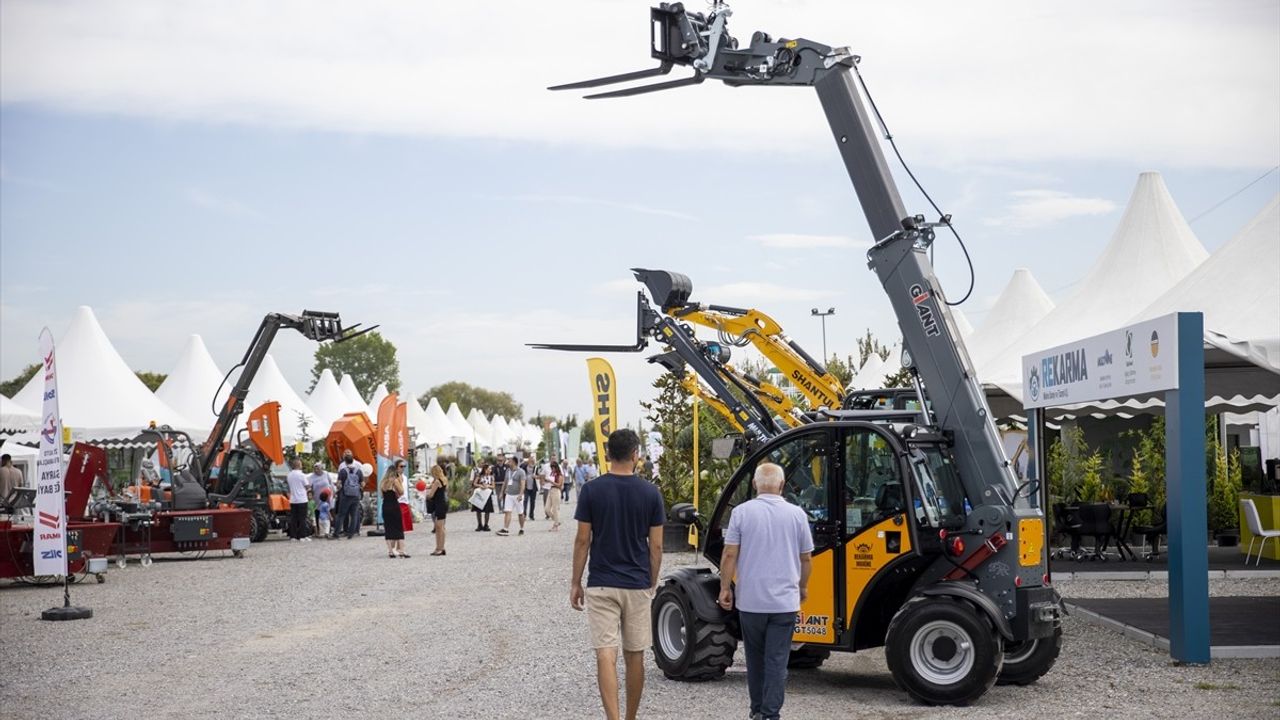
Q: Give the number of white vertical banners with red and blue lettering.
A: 1